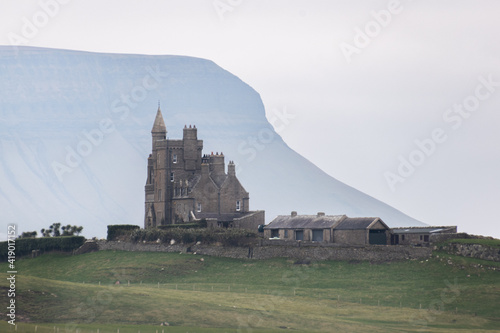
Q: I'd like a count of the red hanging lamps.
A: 0